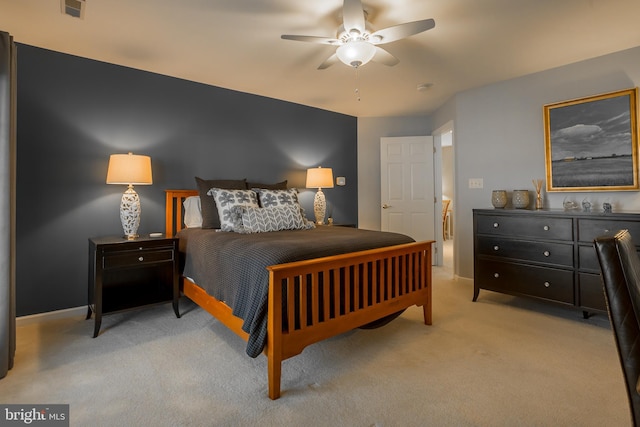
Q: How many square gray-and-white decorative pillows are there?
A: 2